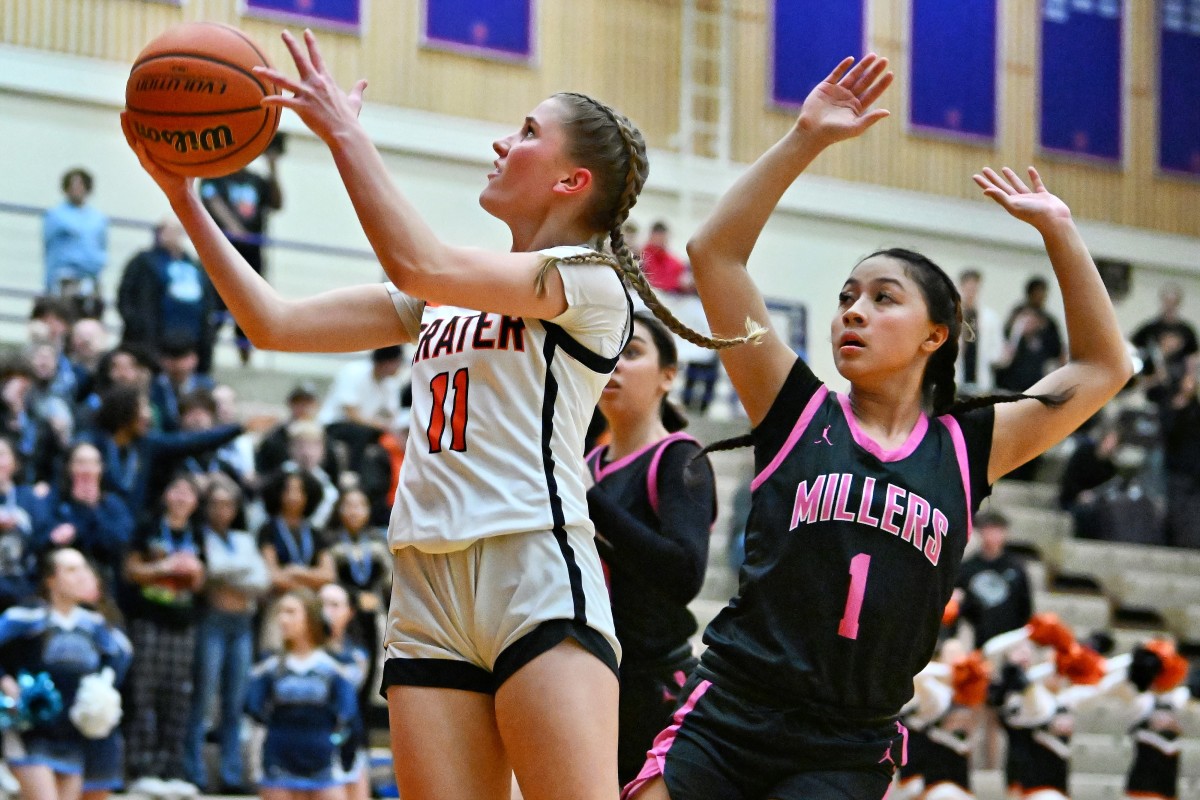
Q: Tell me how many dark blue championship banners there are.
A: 6